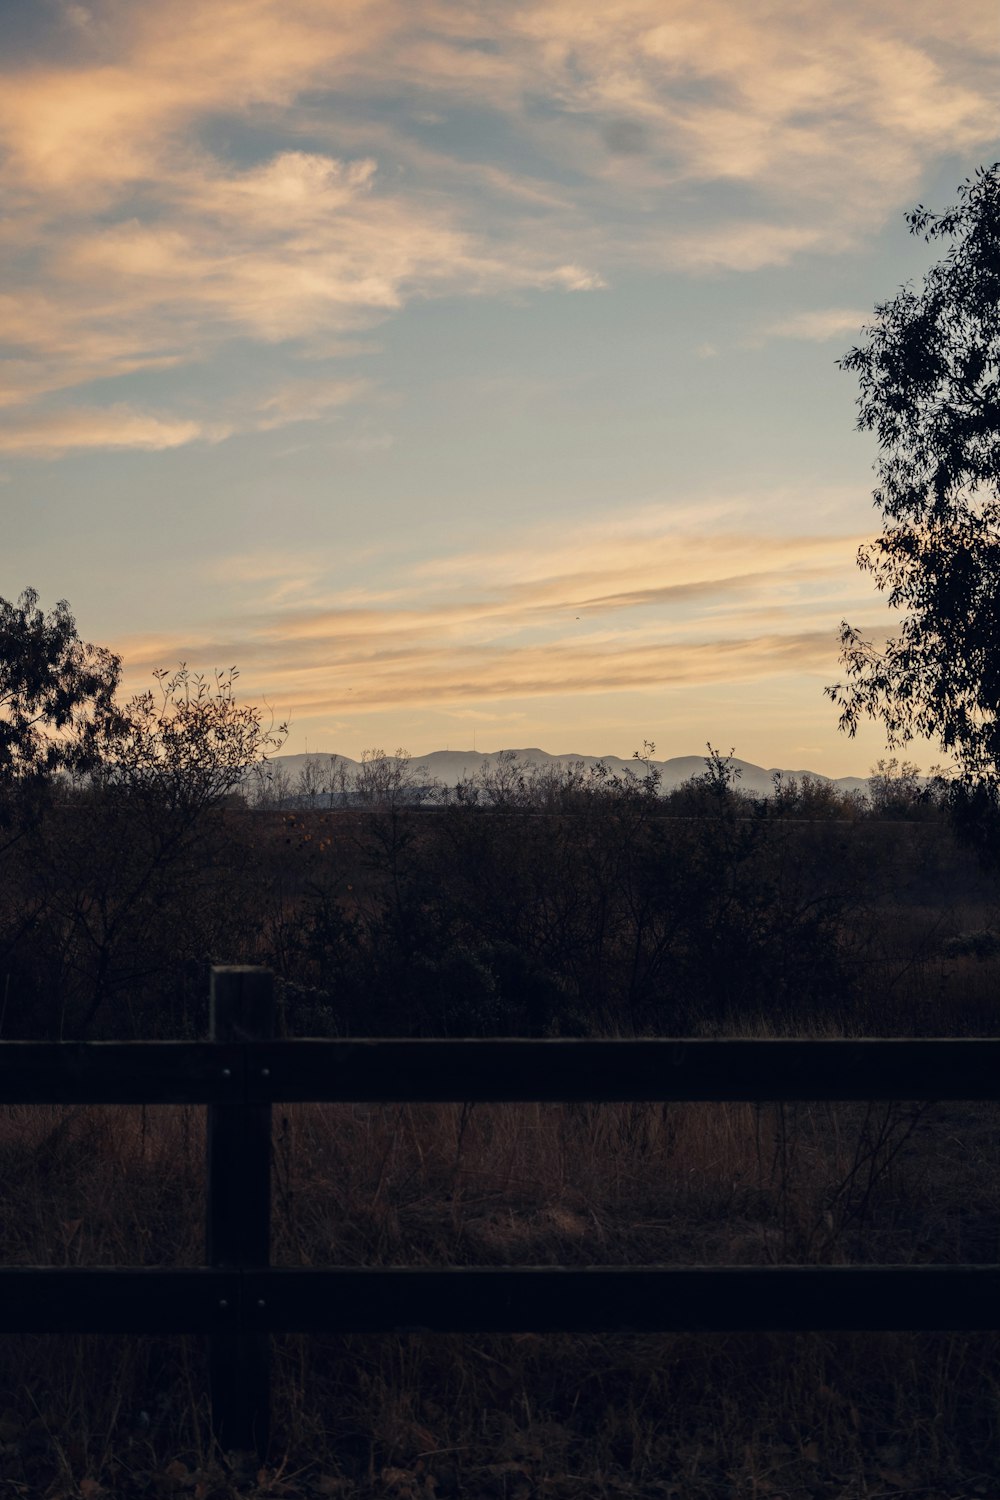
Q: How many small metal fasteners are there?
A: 4